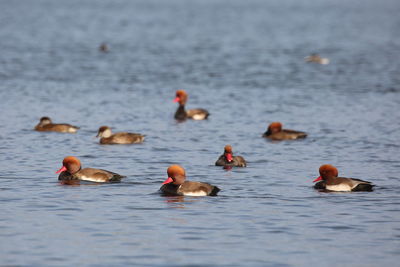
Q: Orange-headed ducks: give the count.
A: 6